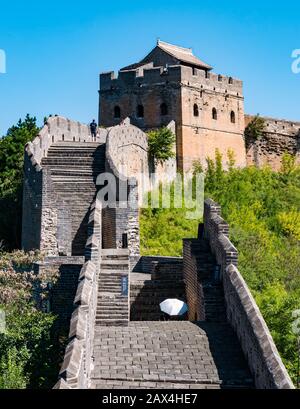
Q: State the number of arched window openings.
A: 6